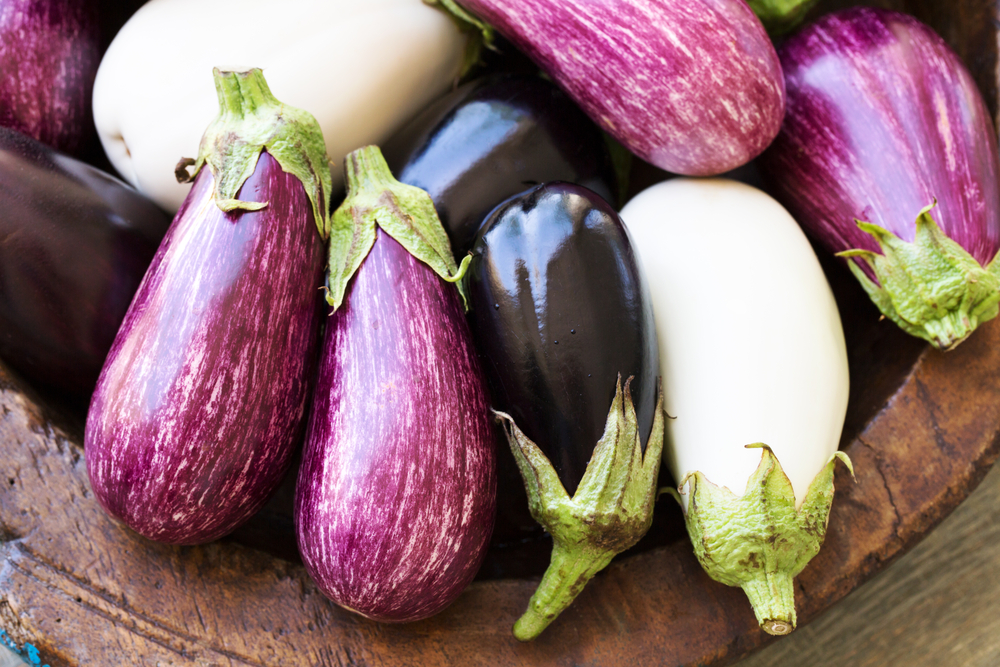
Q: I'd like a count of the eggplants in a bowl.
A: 10